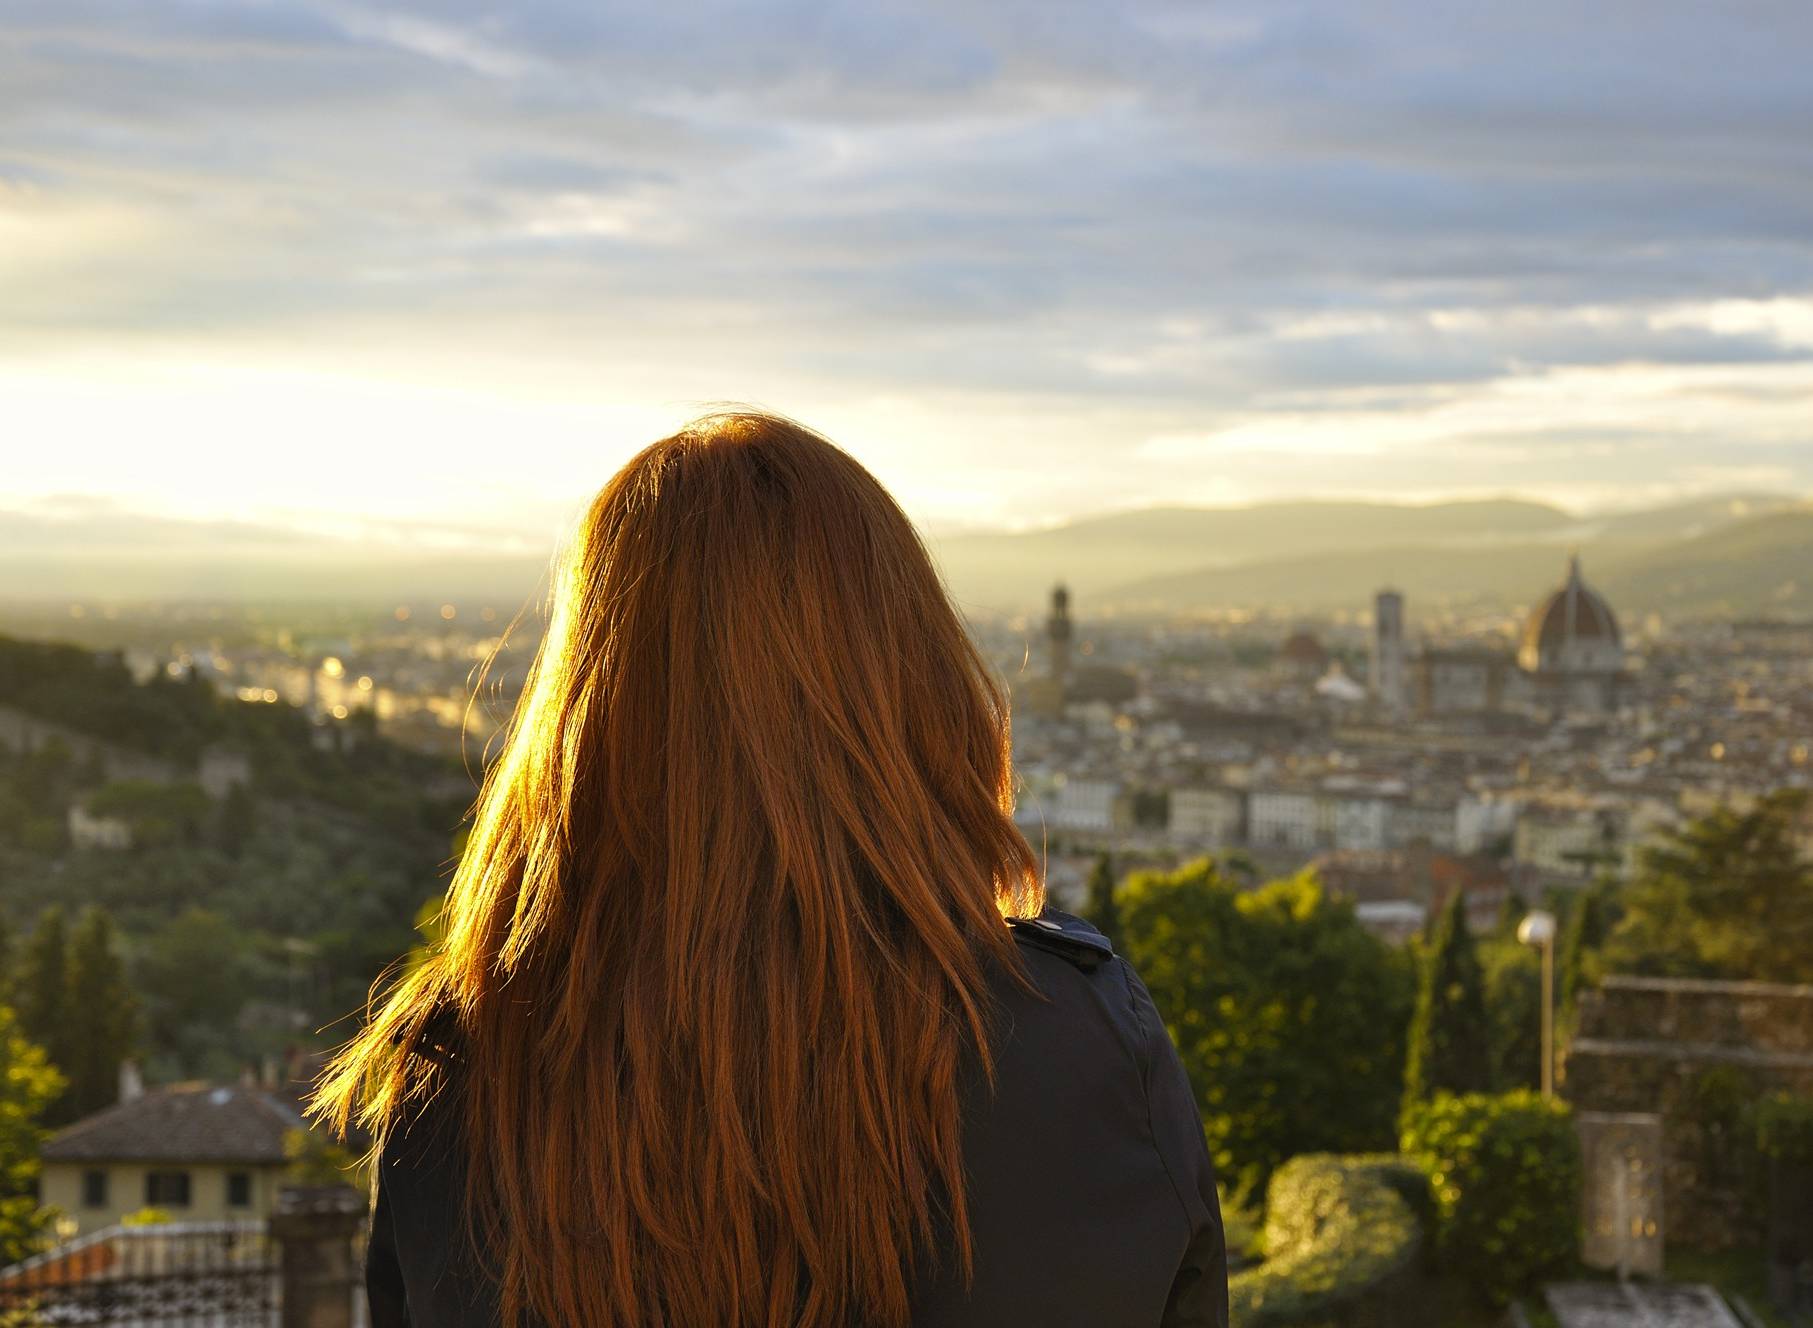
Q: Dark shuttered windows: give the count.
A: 3